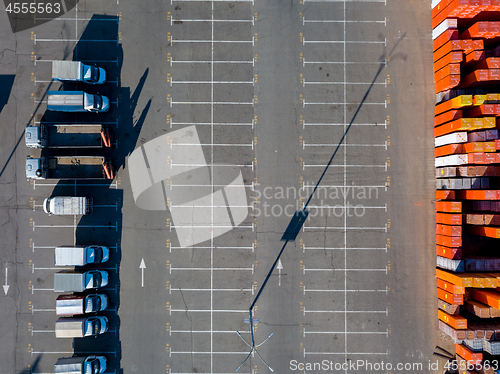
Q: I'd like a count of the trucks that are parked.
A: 10